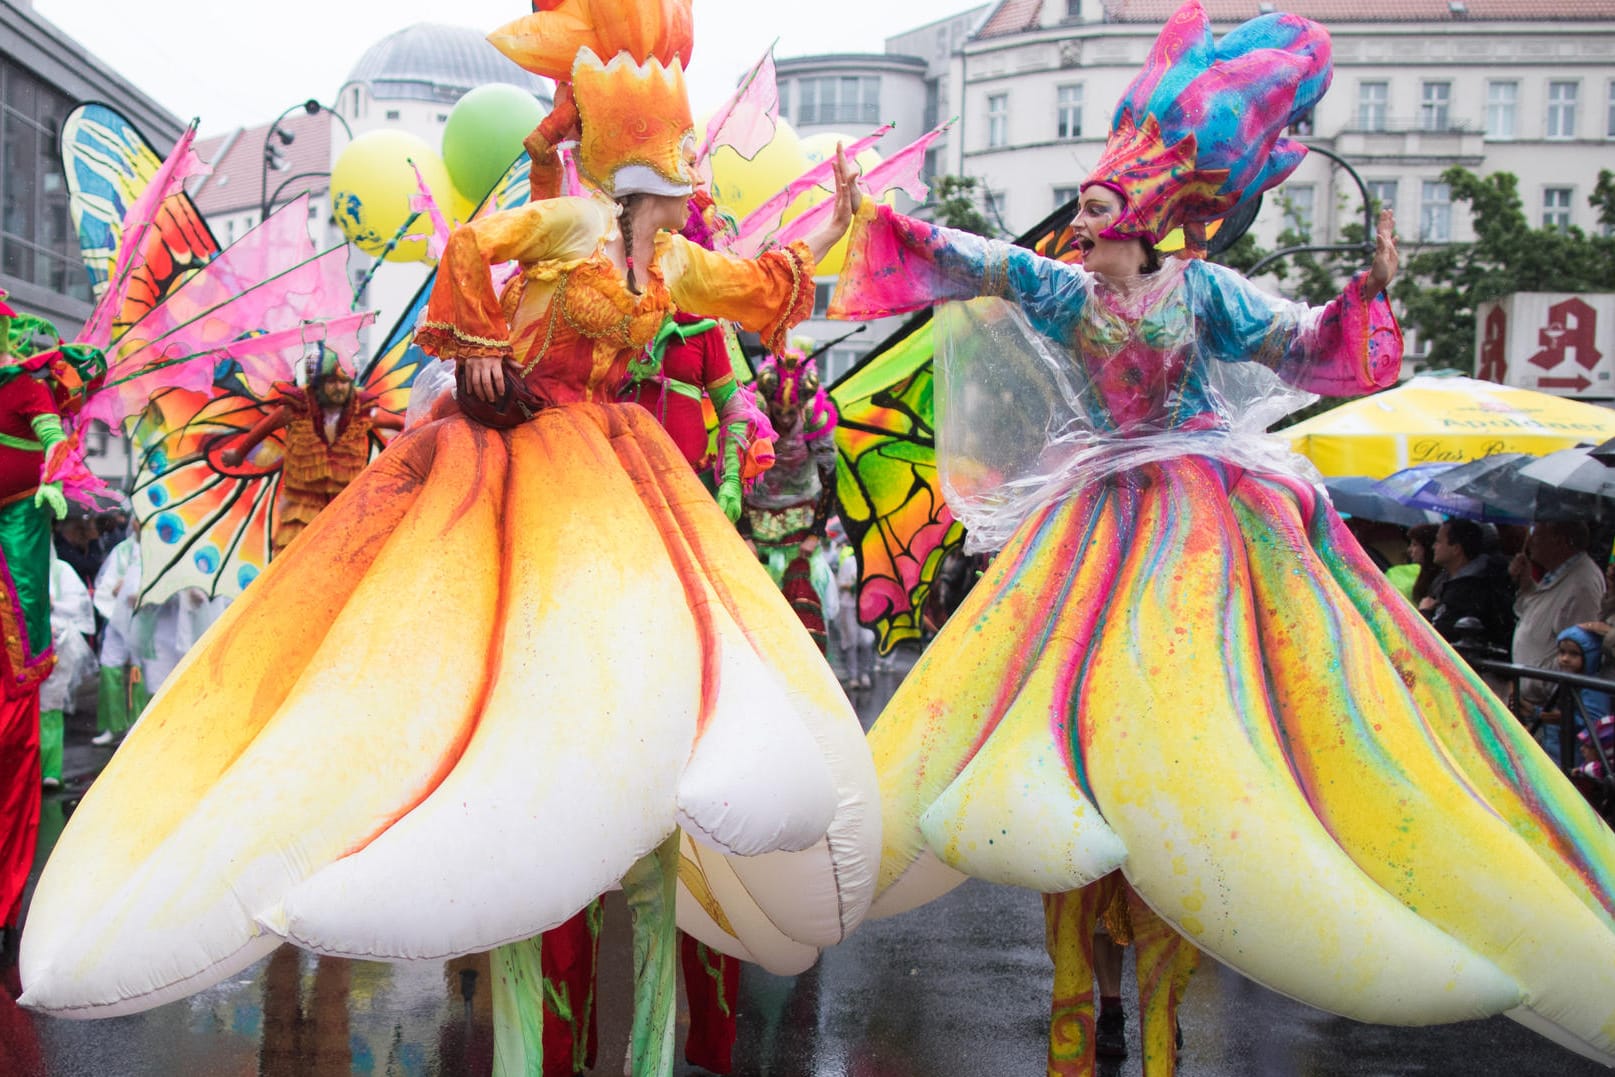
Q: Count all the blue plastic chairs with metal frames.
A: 0